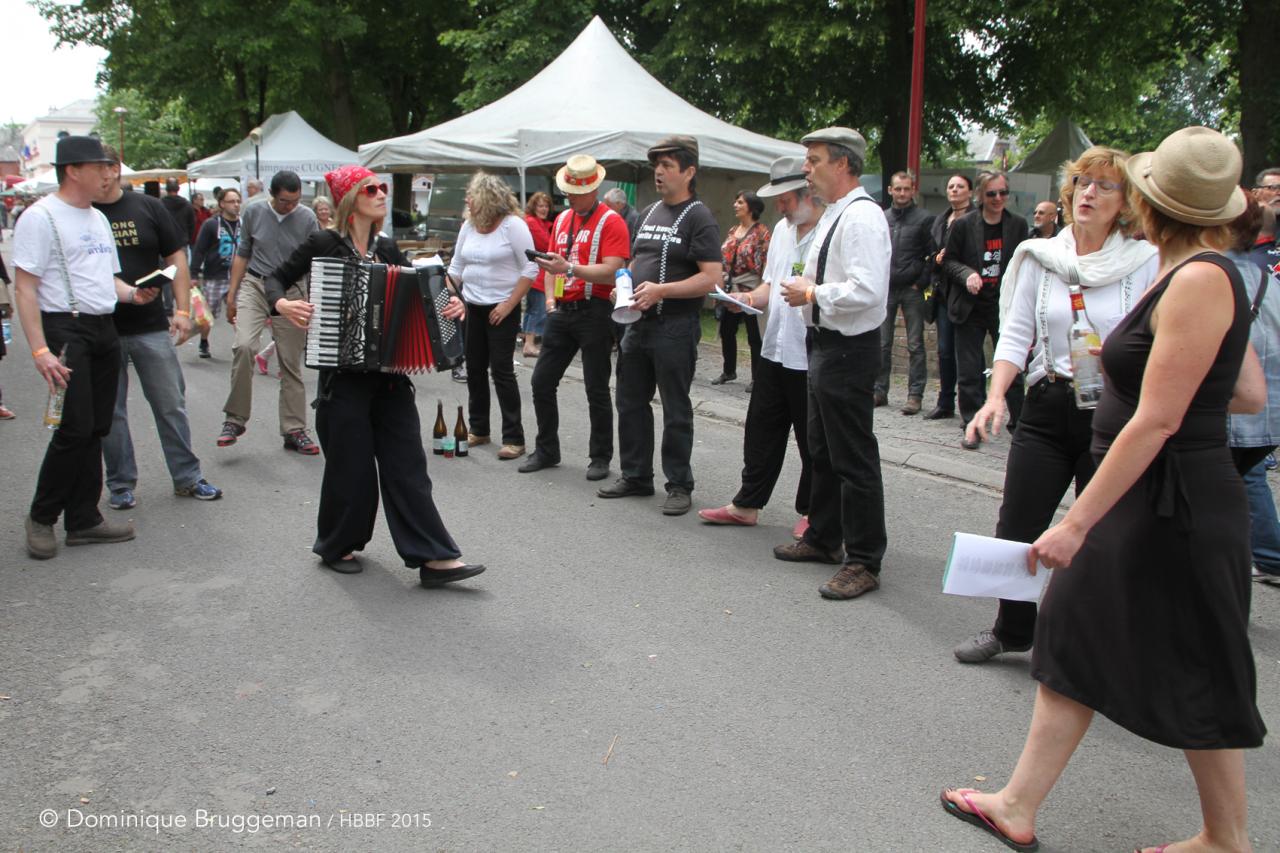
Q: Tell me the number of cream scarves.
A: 1